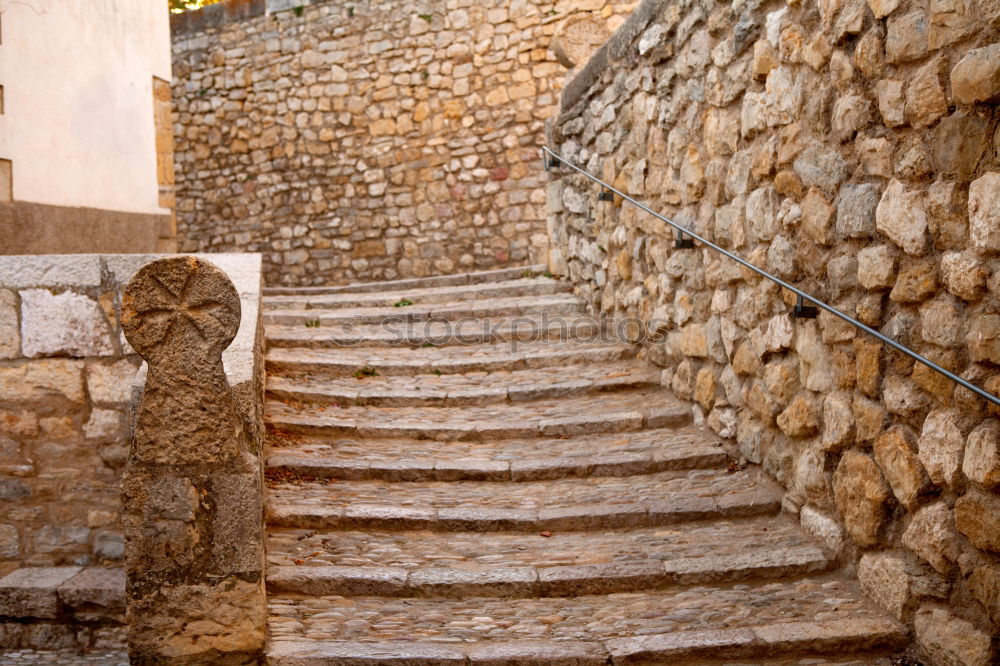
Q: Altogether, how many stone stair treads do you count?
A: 11